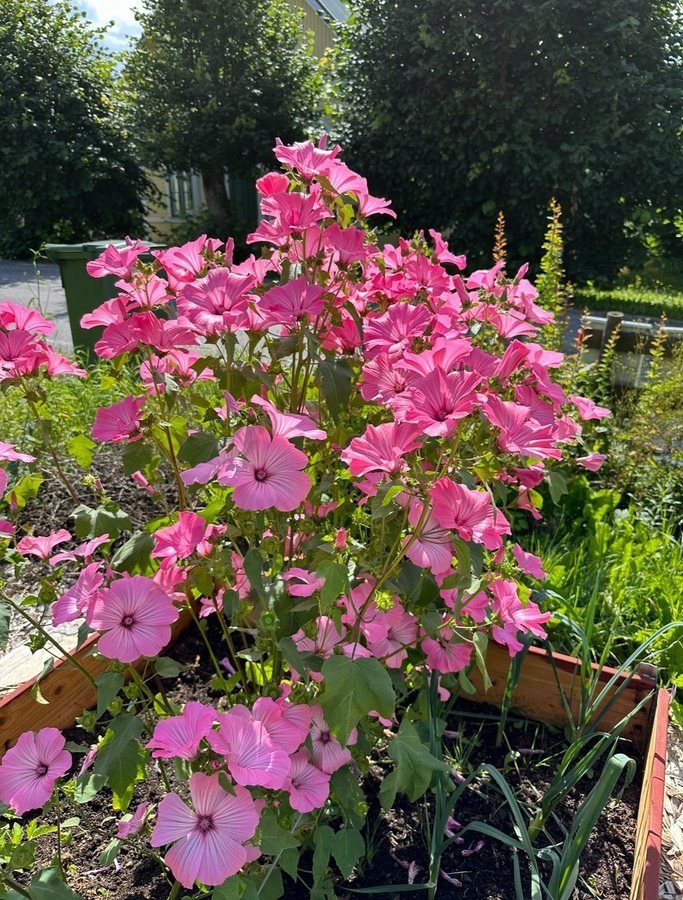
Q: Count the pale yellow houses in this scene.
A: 1